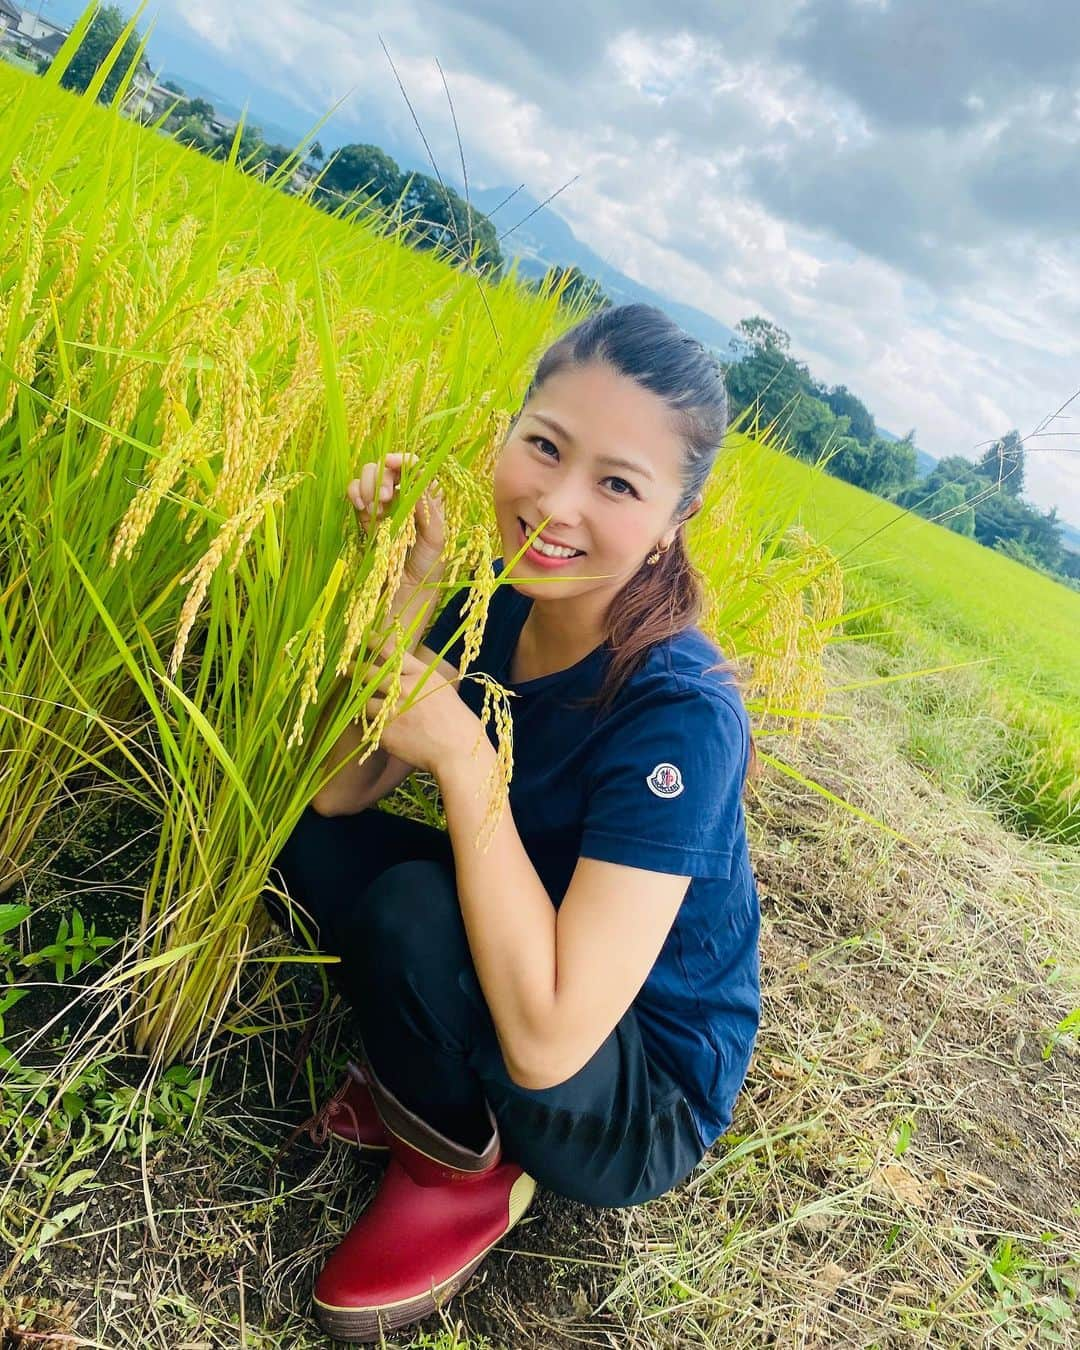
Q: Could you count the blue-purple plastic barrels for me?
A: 0